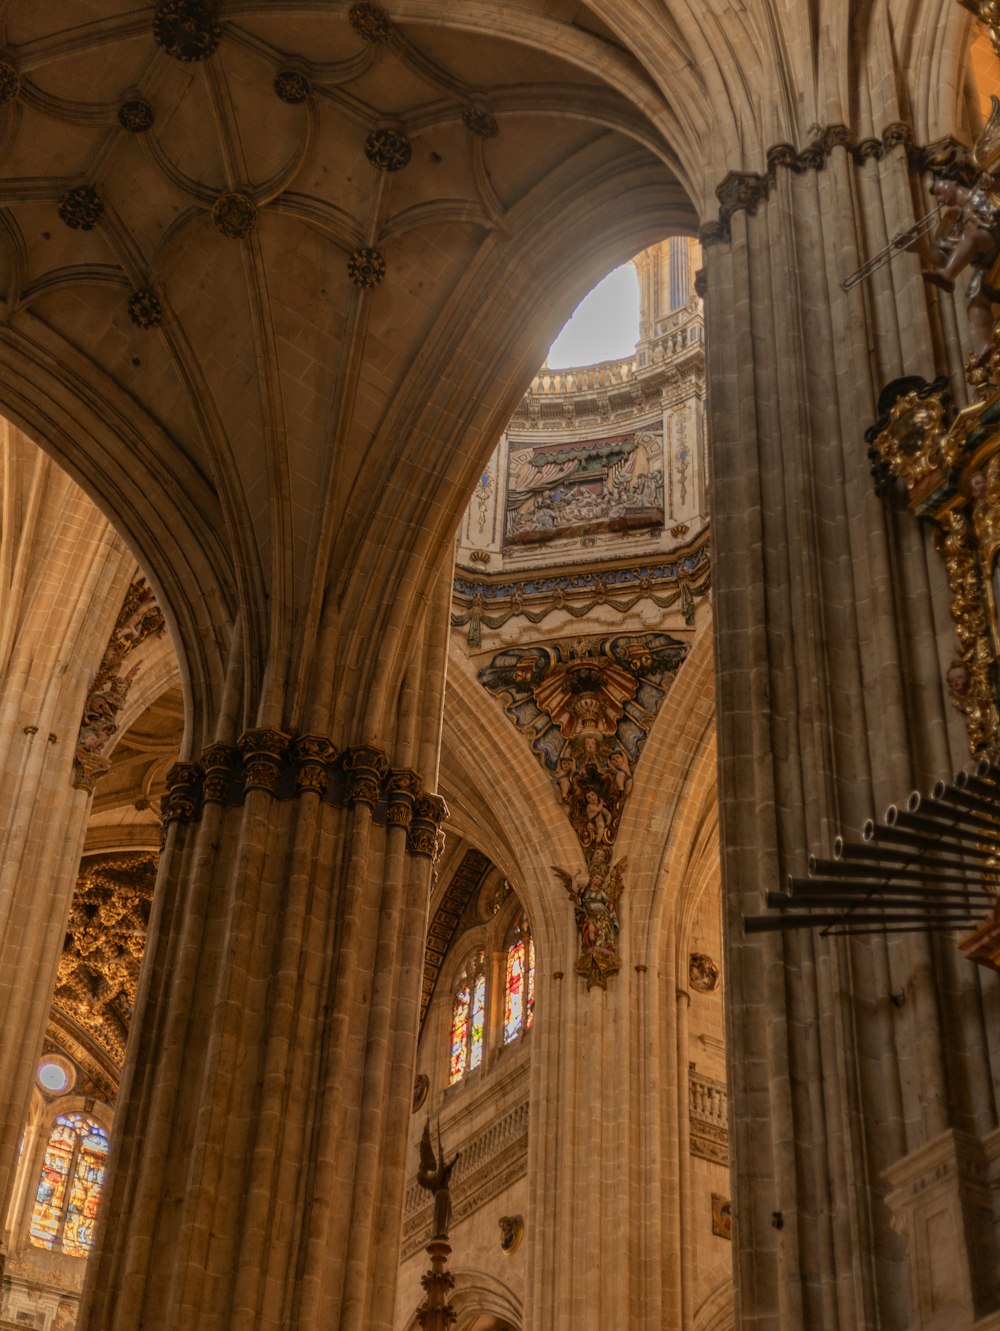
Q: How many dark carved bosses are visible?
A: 11